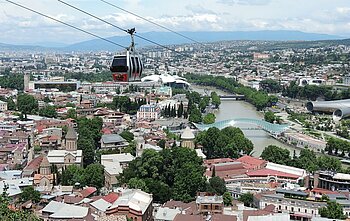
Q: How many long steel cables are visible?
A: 3